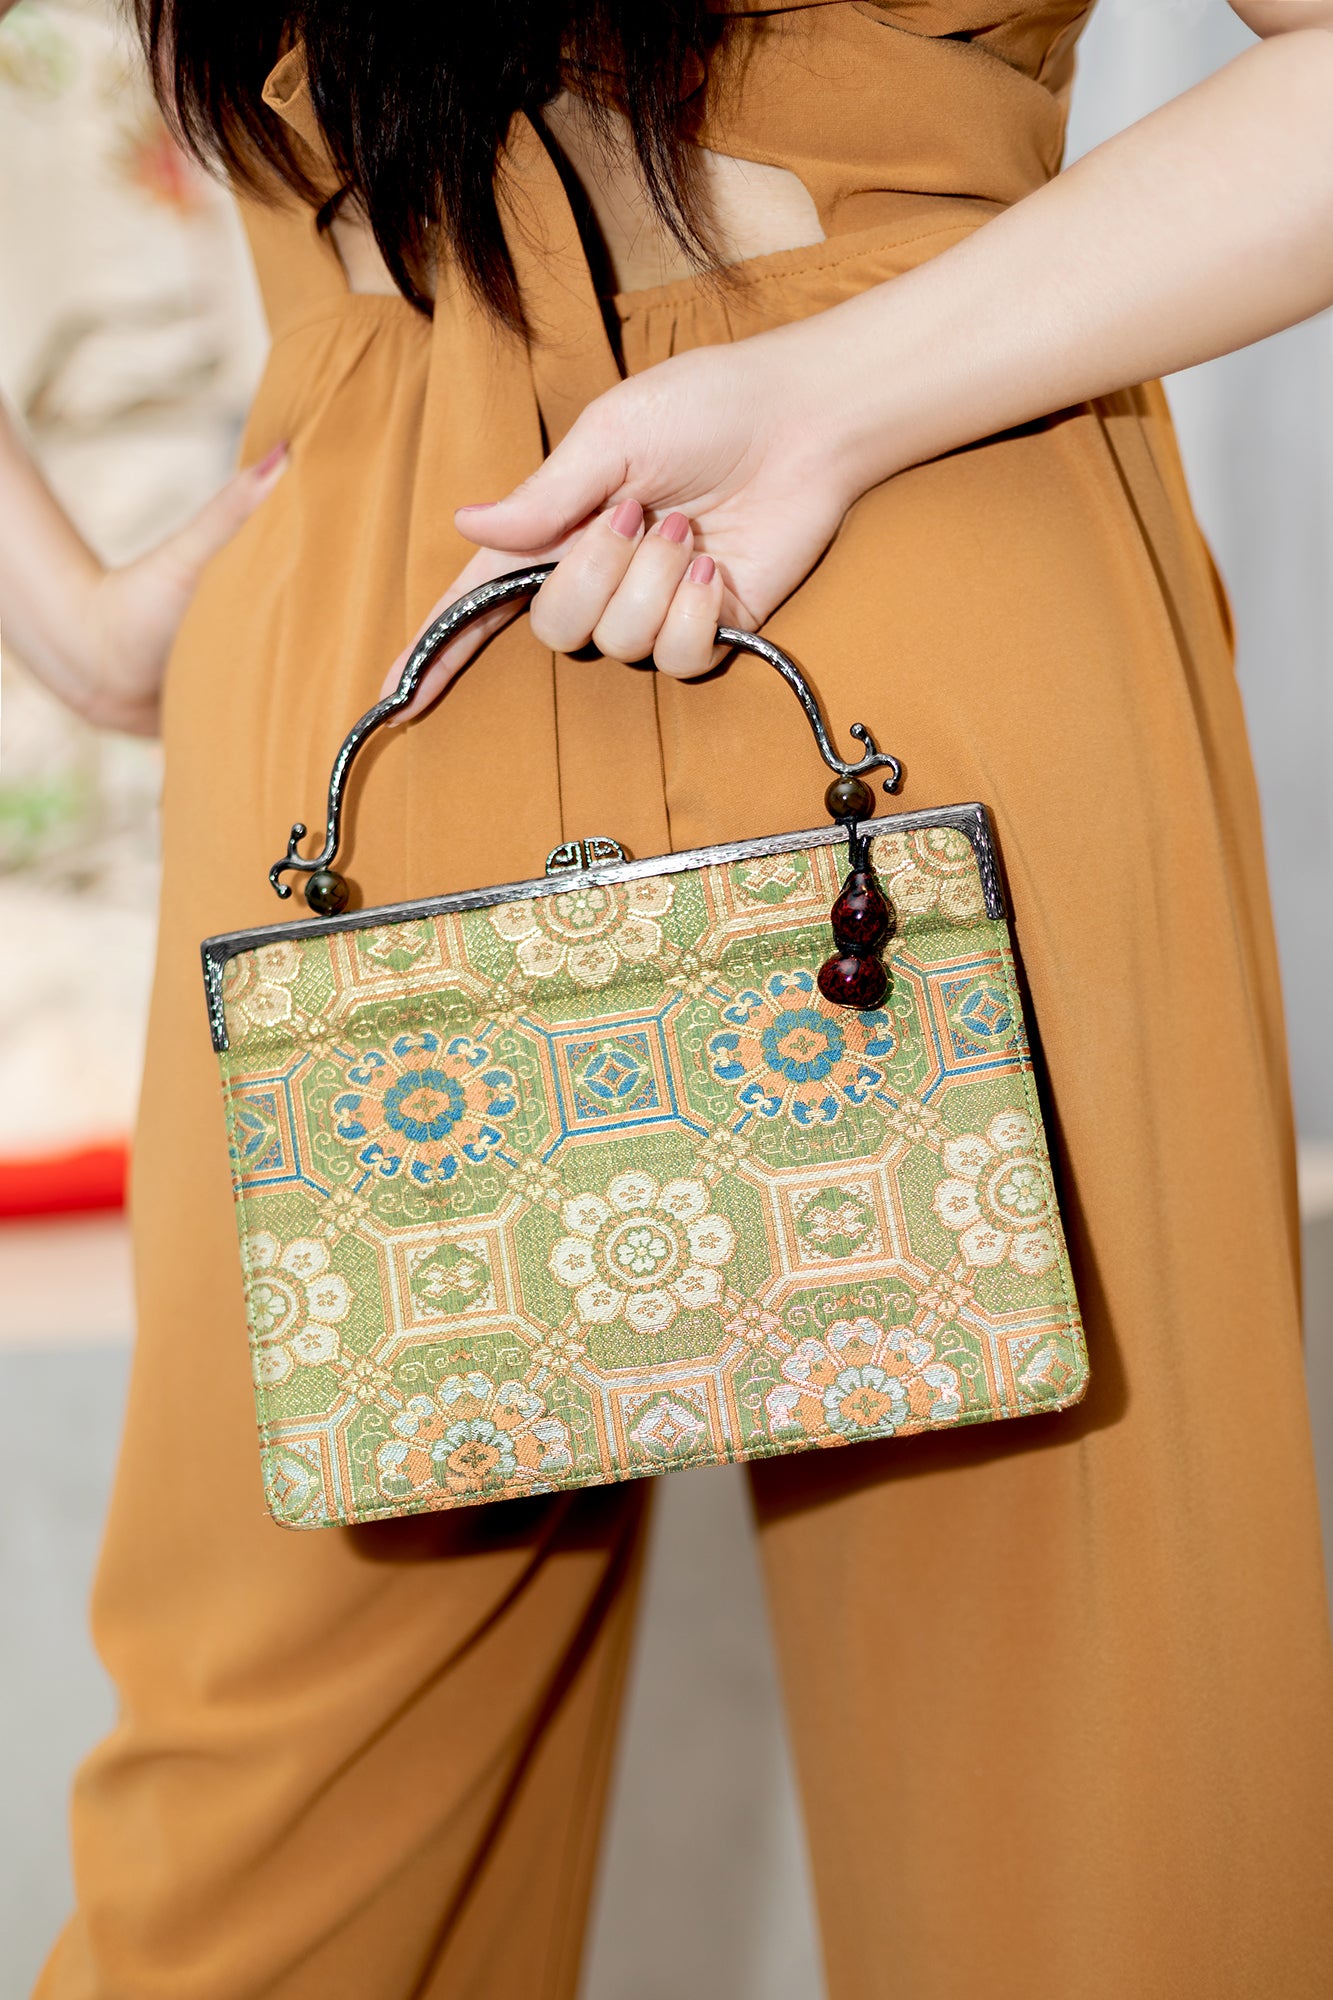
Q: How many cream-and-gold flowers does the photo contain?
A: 6